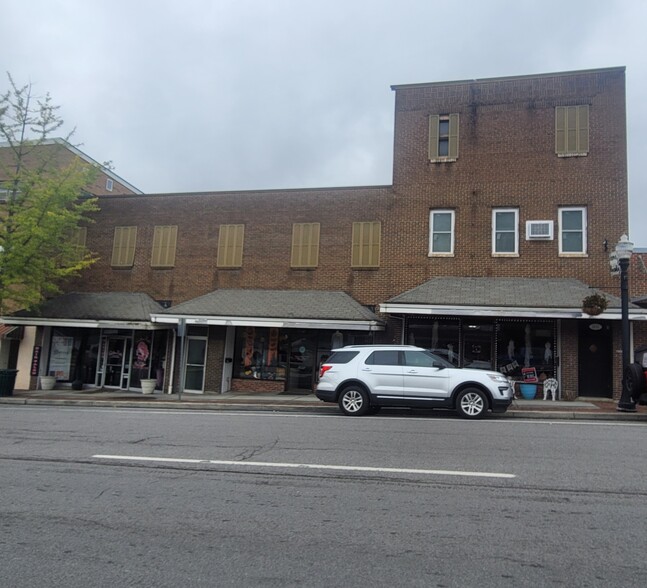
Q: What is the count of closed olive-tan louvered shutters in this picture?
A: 7